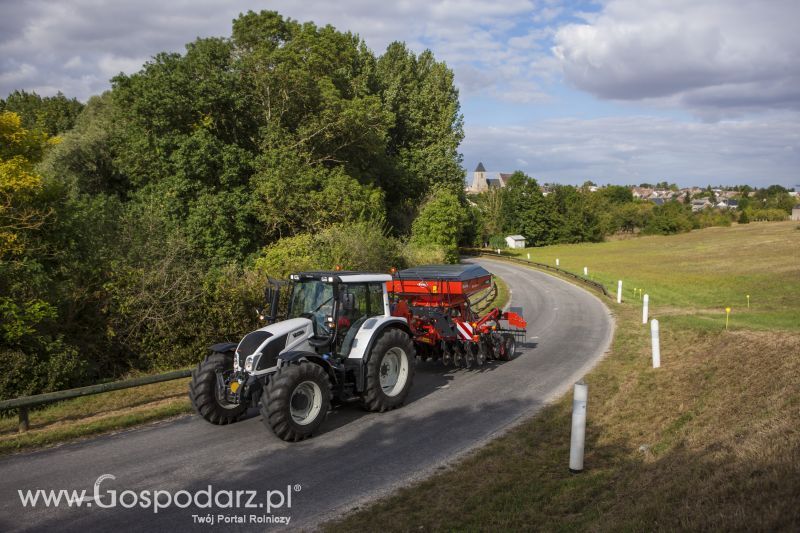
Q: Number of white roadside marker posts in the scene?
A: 8